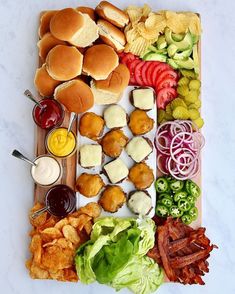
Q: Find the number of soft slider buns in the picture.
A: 11